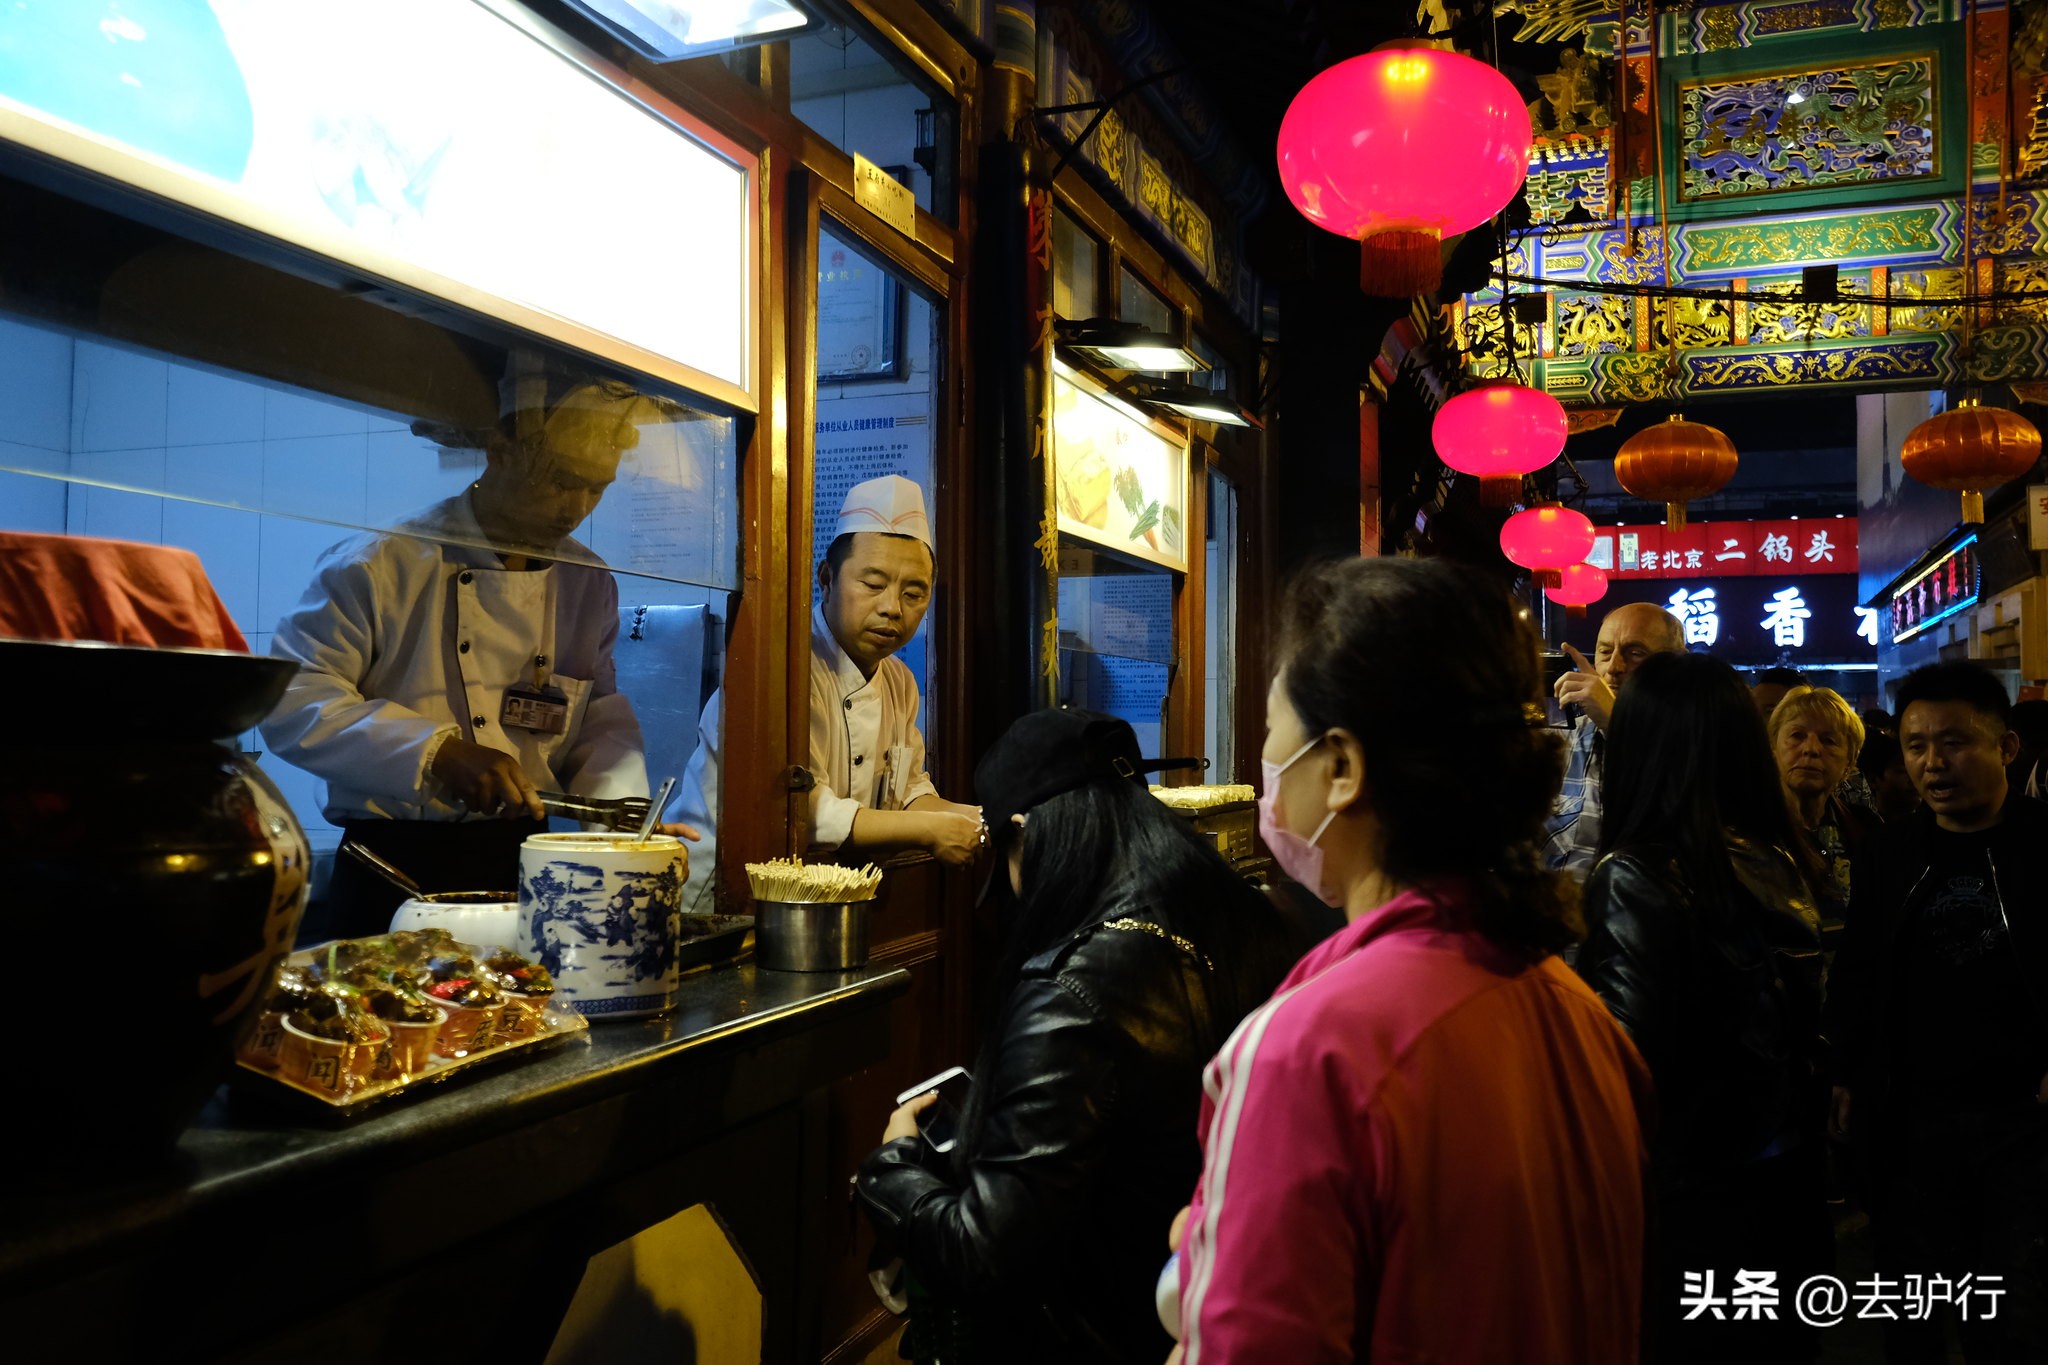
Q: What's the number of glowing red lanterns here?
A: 4